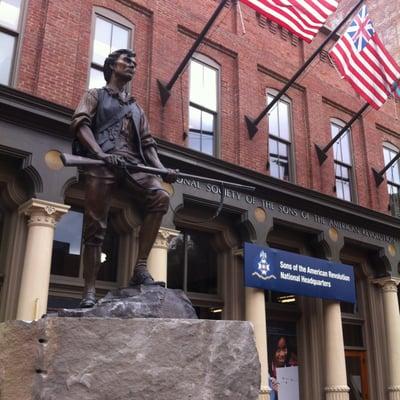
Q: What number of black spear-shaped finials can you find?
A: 4